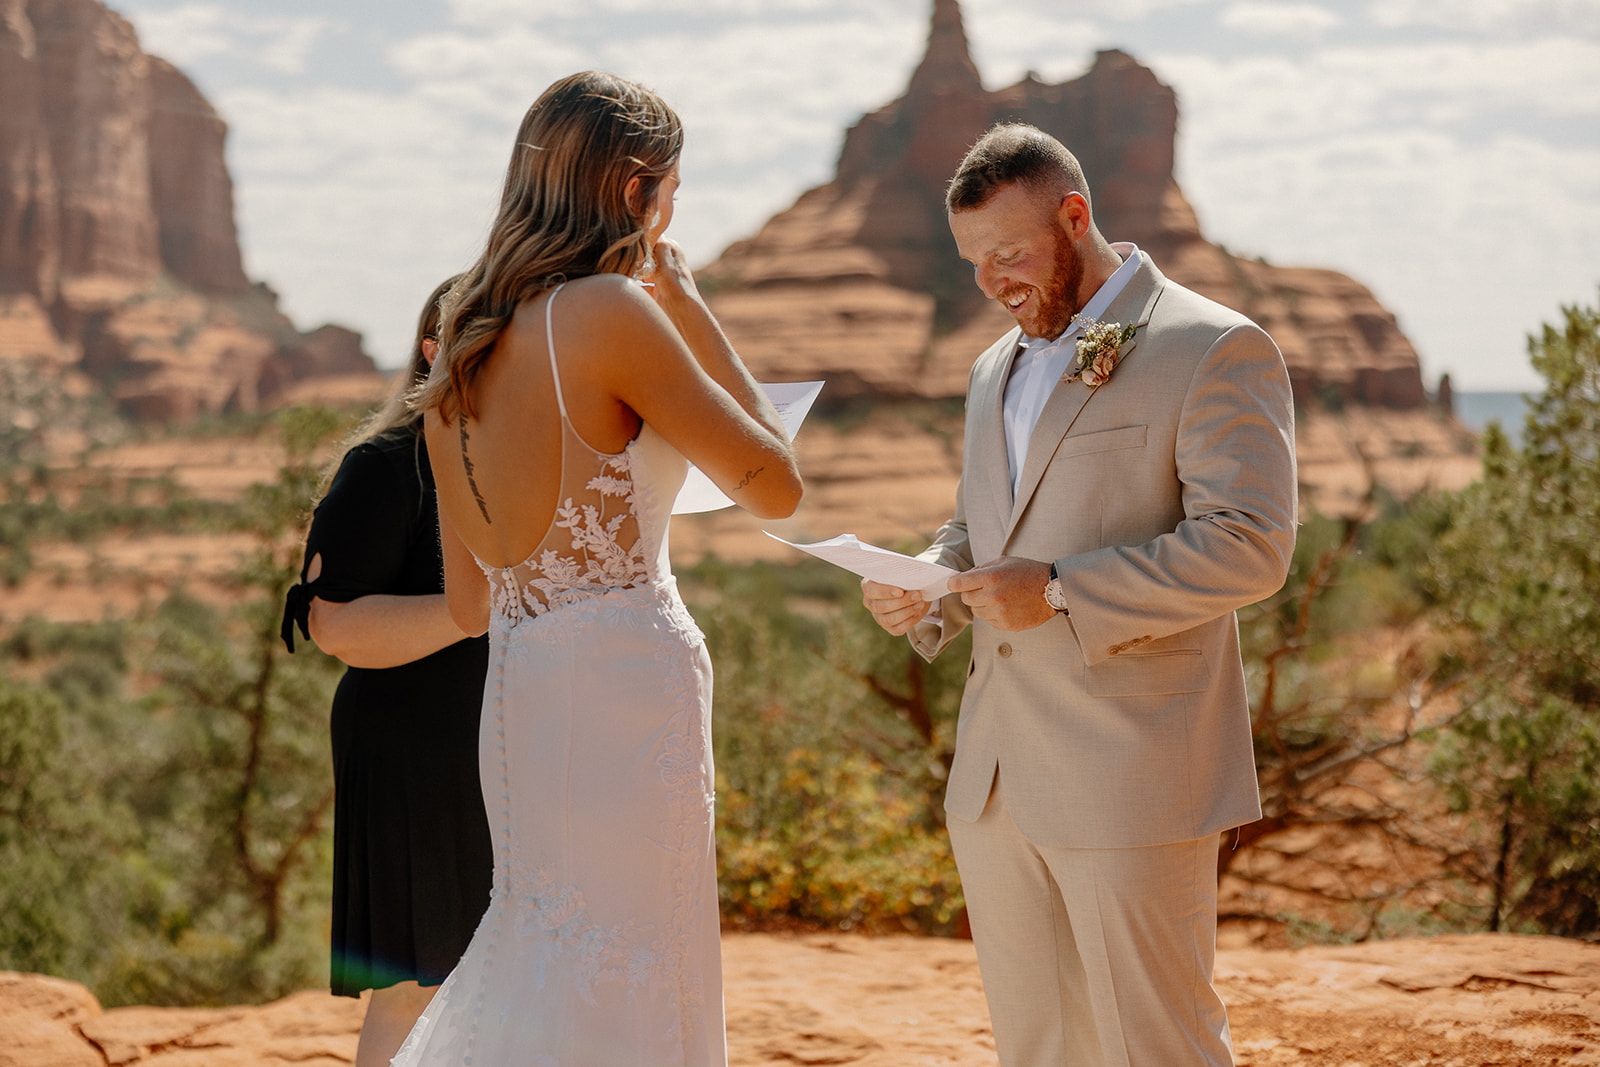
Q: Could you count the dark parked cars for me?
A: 0